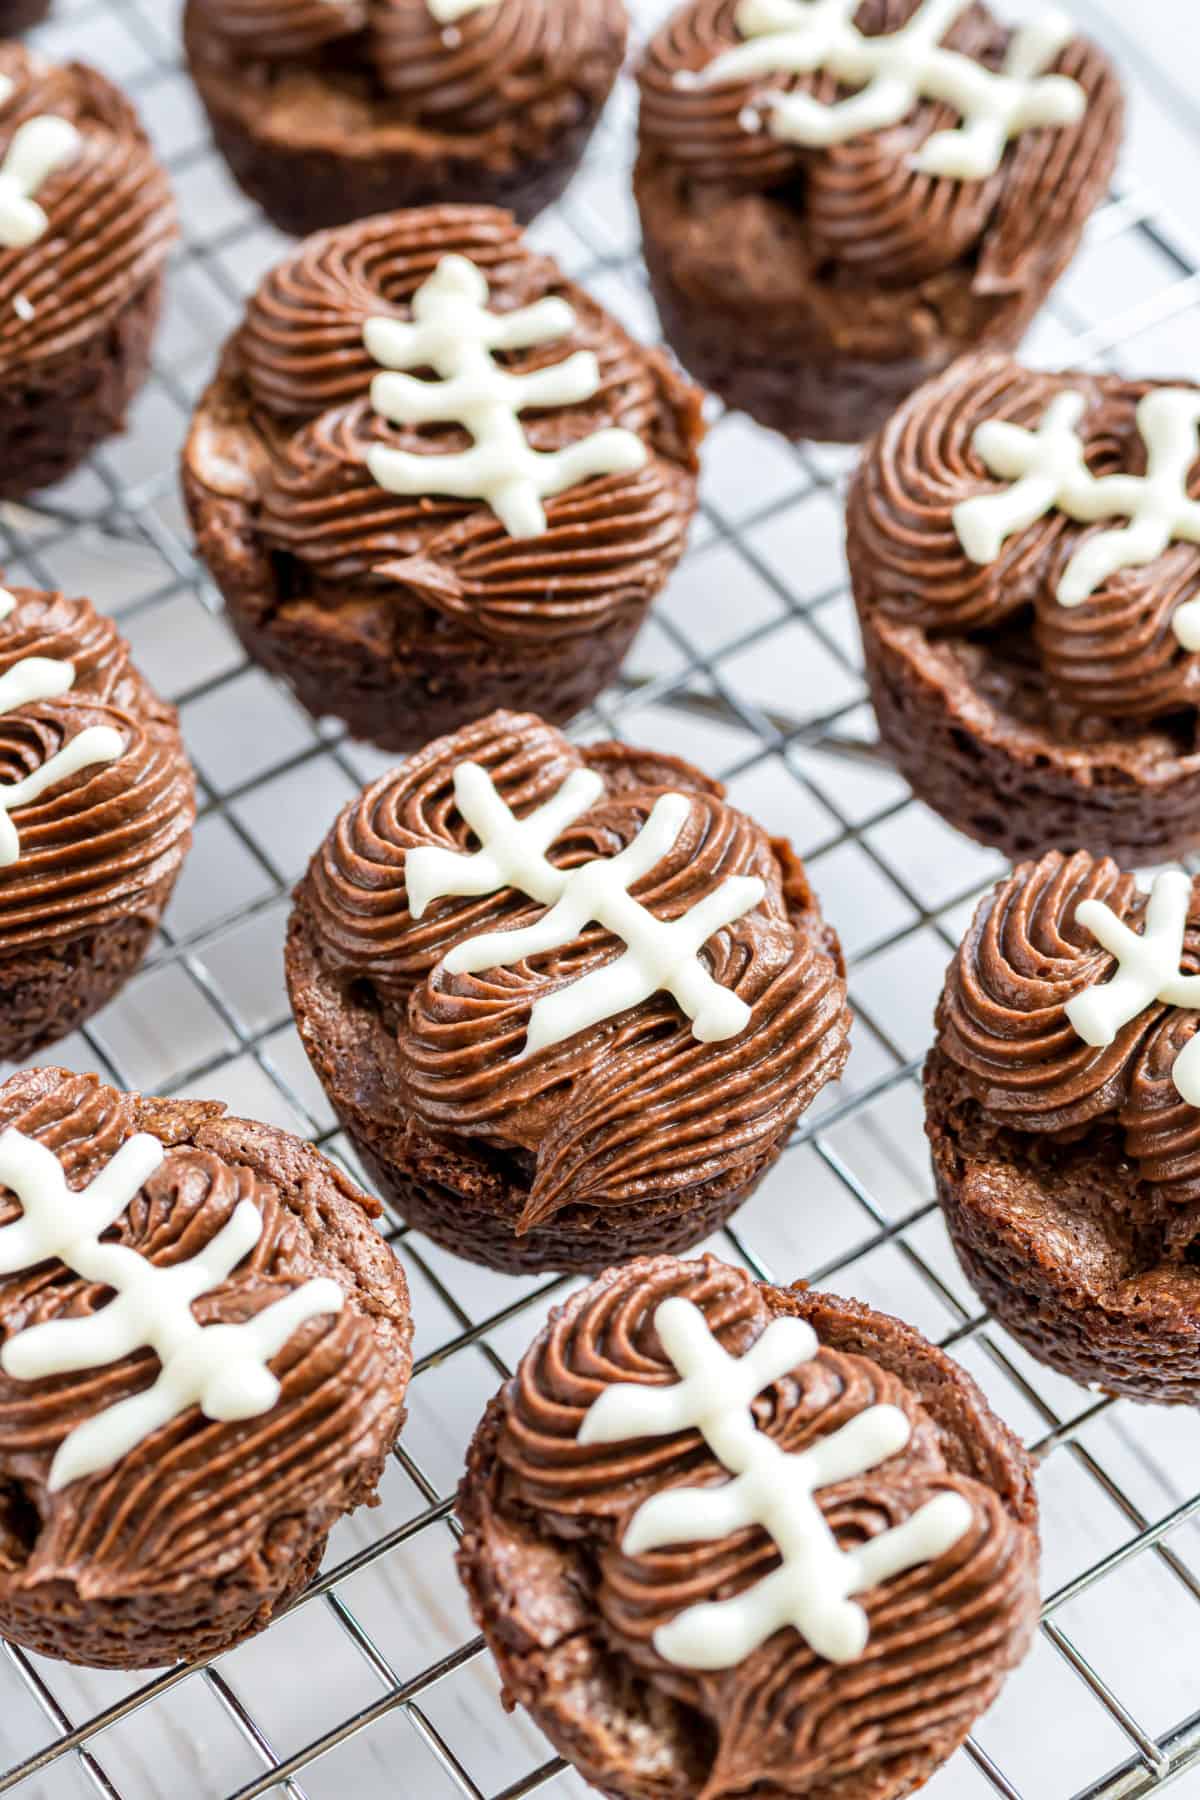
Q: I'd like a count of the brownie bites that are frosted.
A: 10